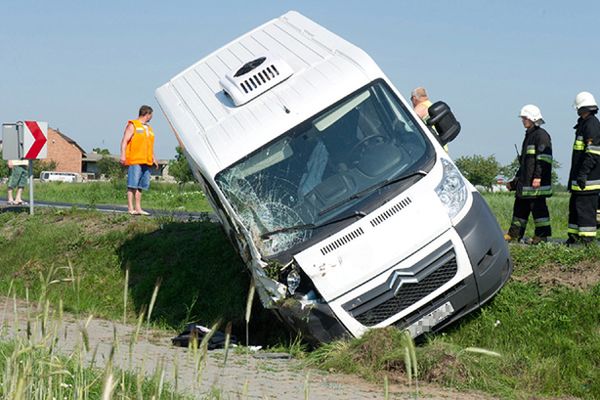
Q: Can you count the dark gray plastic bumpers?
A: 1